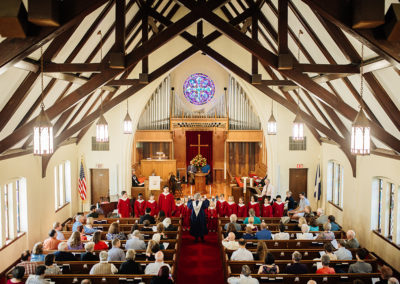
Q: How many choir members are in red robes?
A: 13